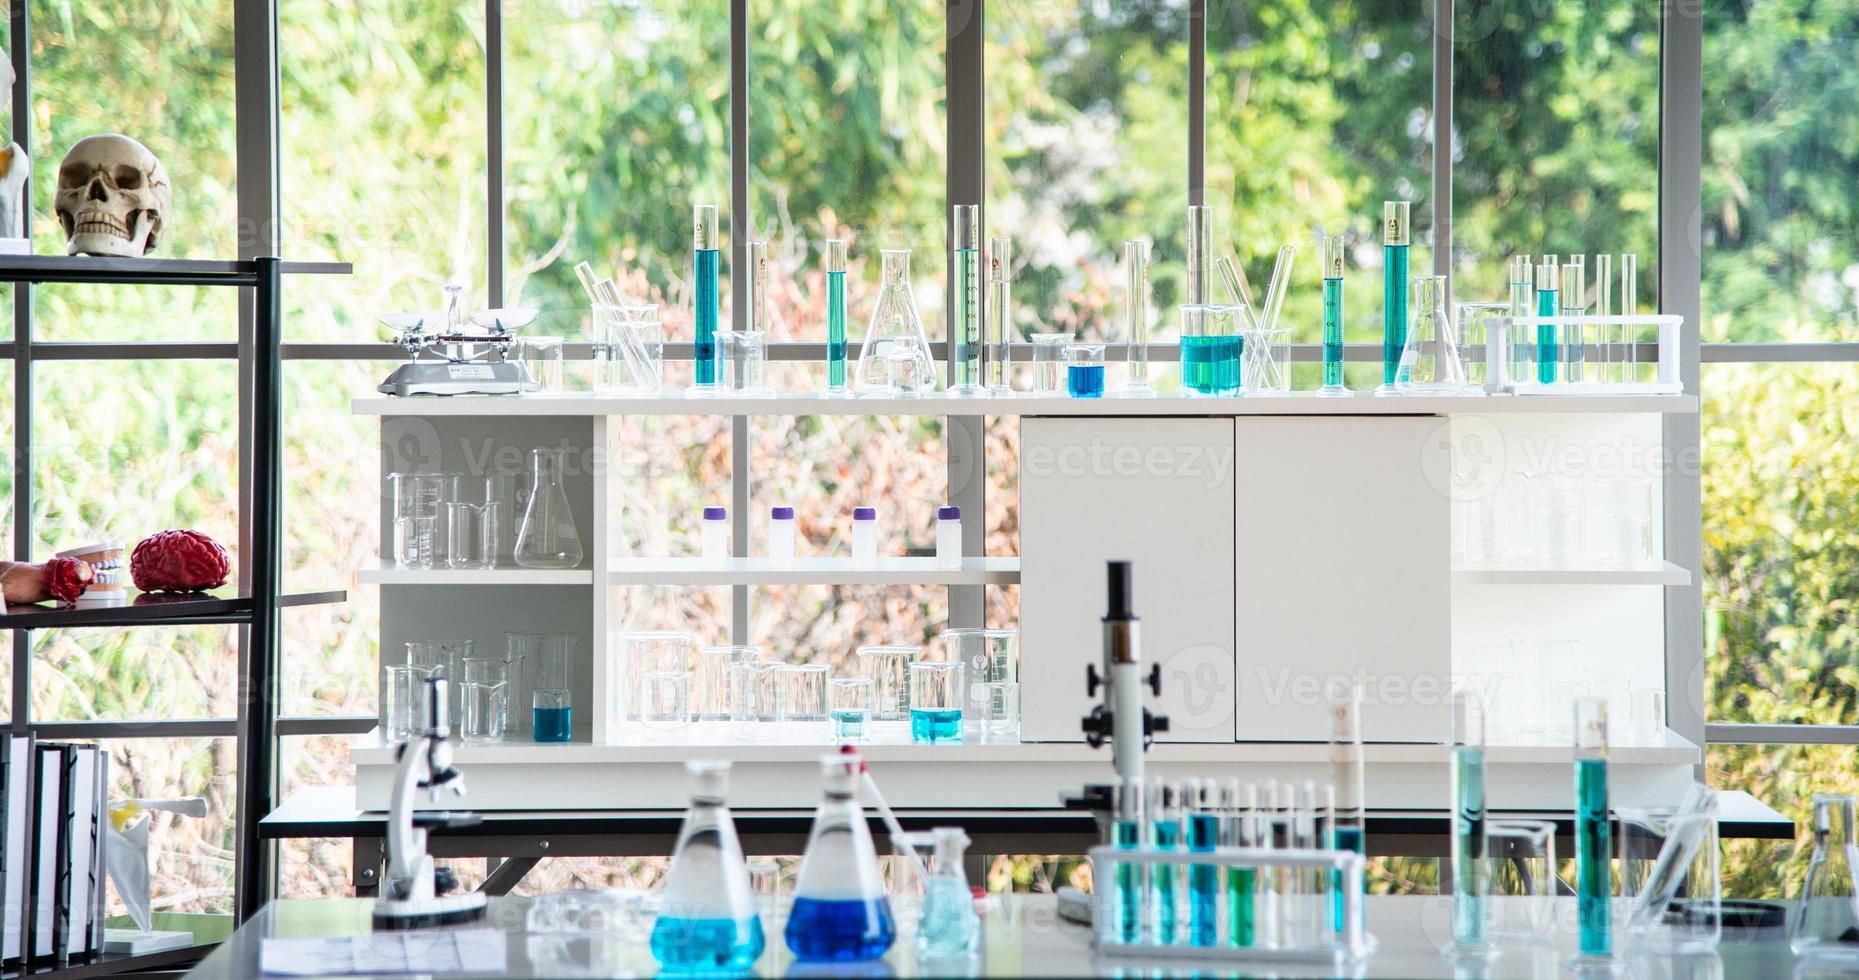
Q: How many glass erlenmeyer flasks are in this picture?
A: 7